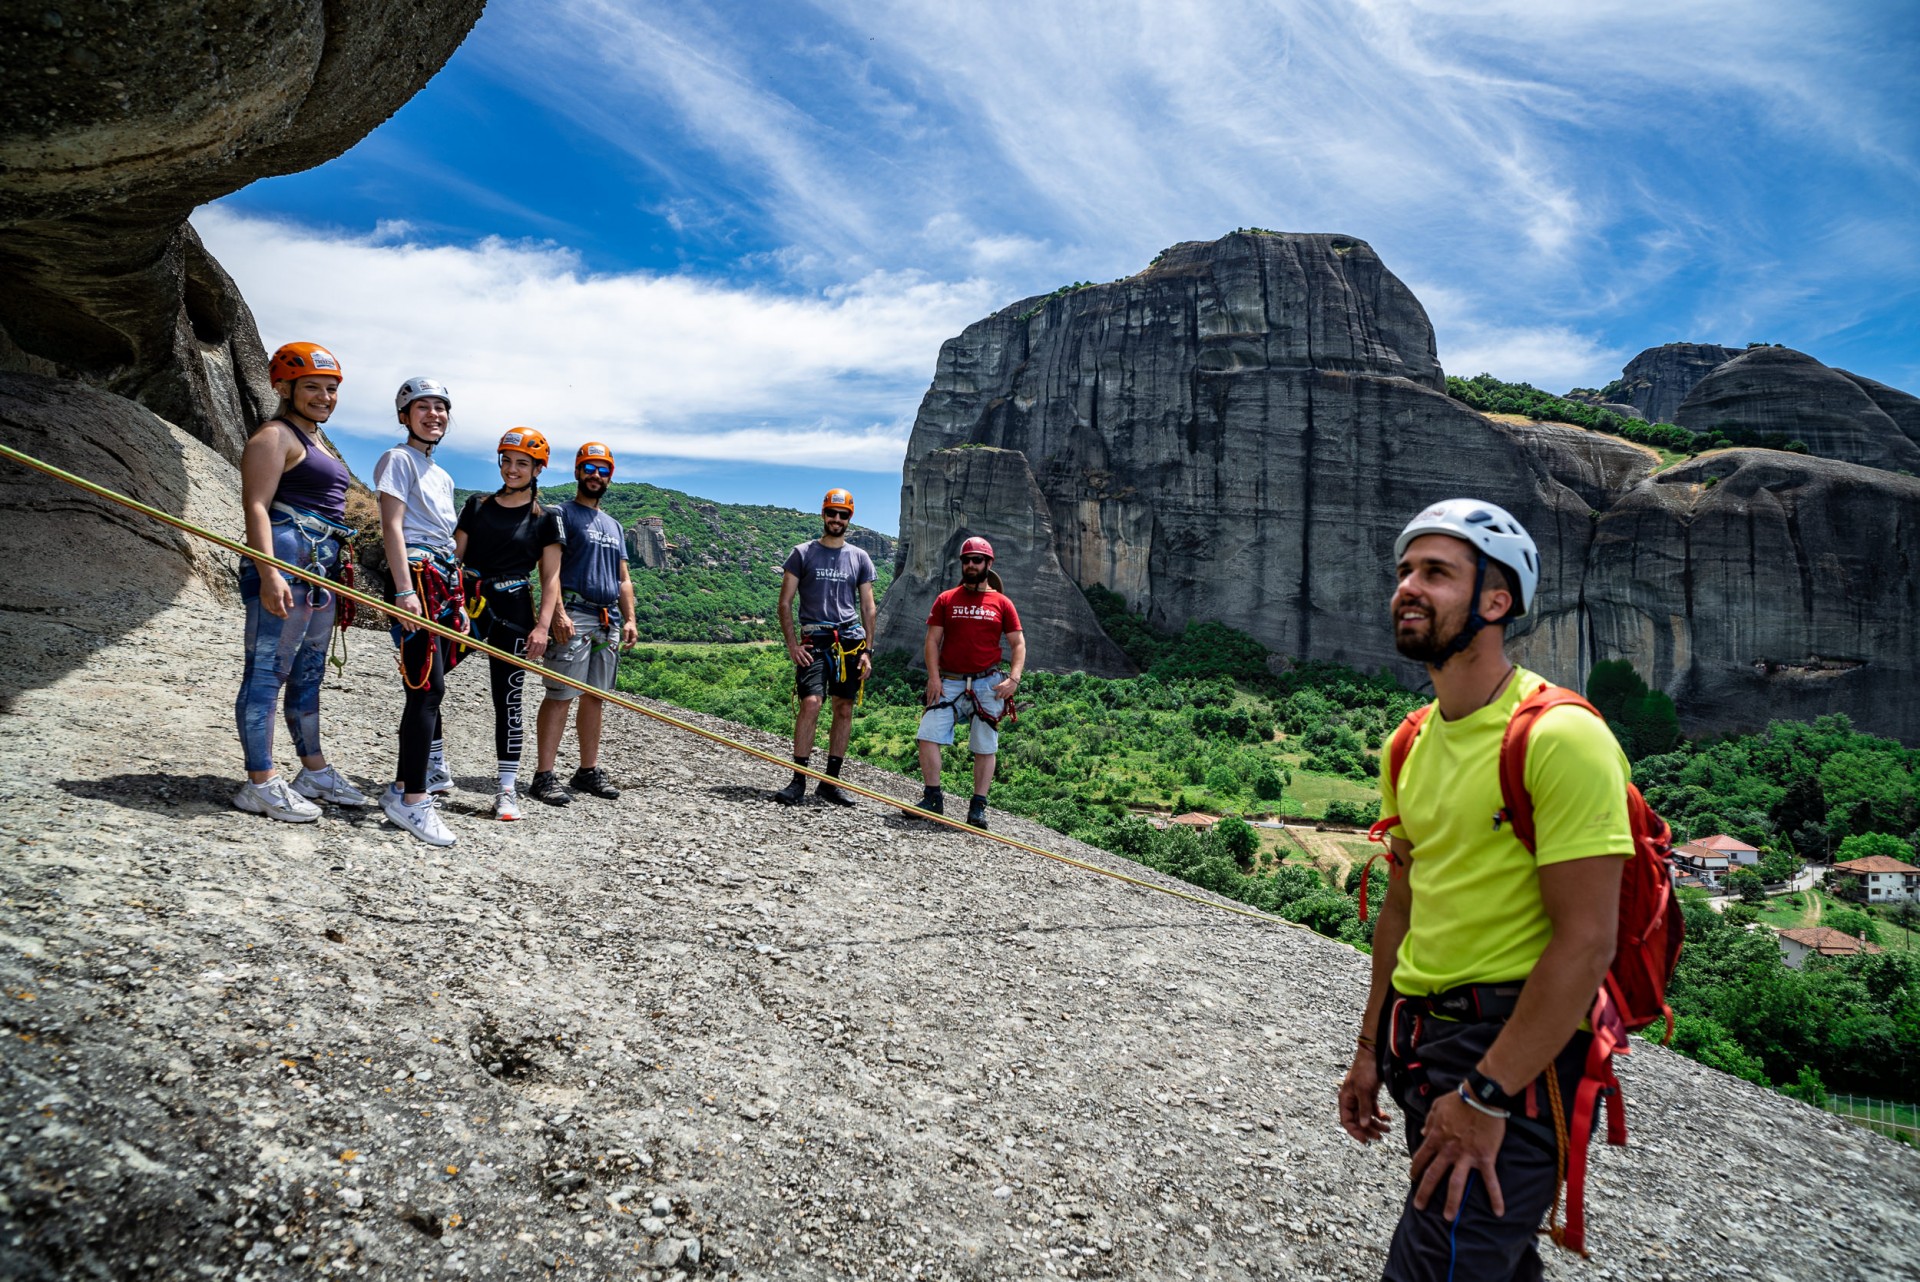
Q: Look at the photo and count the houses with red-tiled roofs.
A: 5